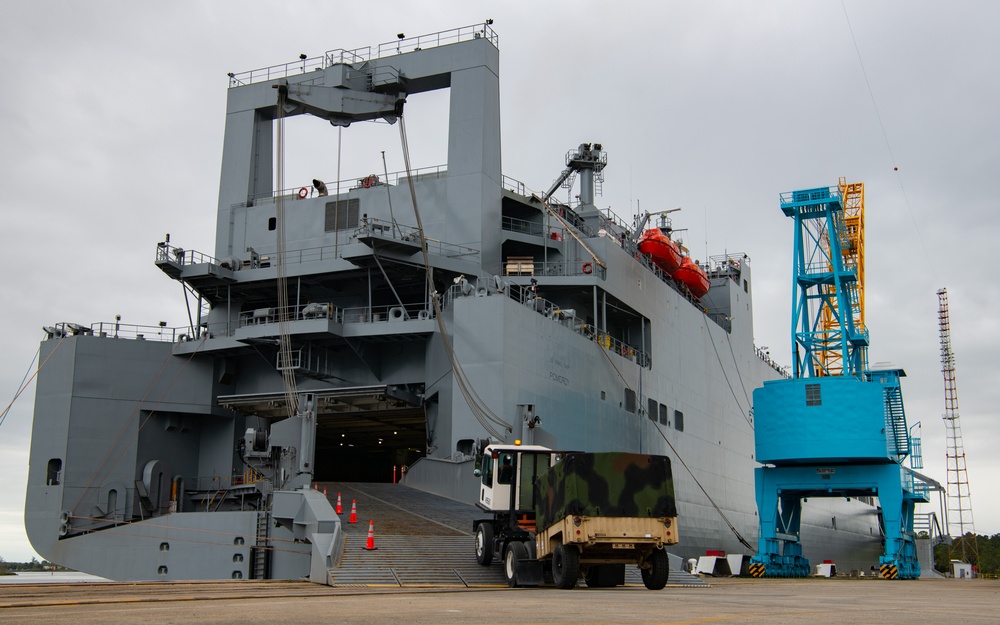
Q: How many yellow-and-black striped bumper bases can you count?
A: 2